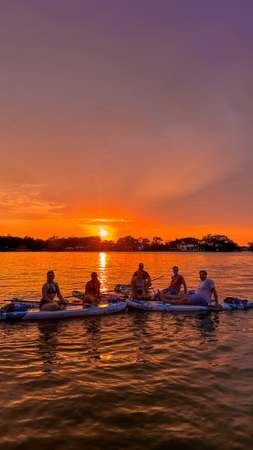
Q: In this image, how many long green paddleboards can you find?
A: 0